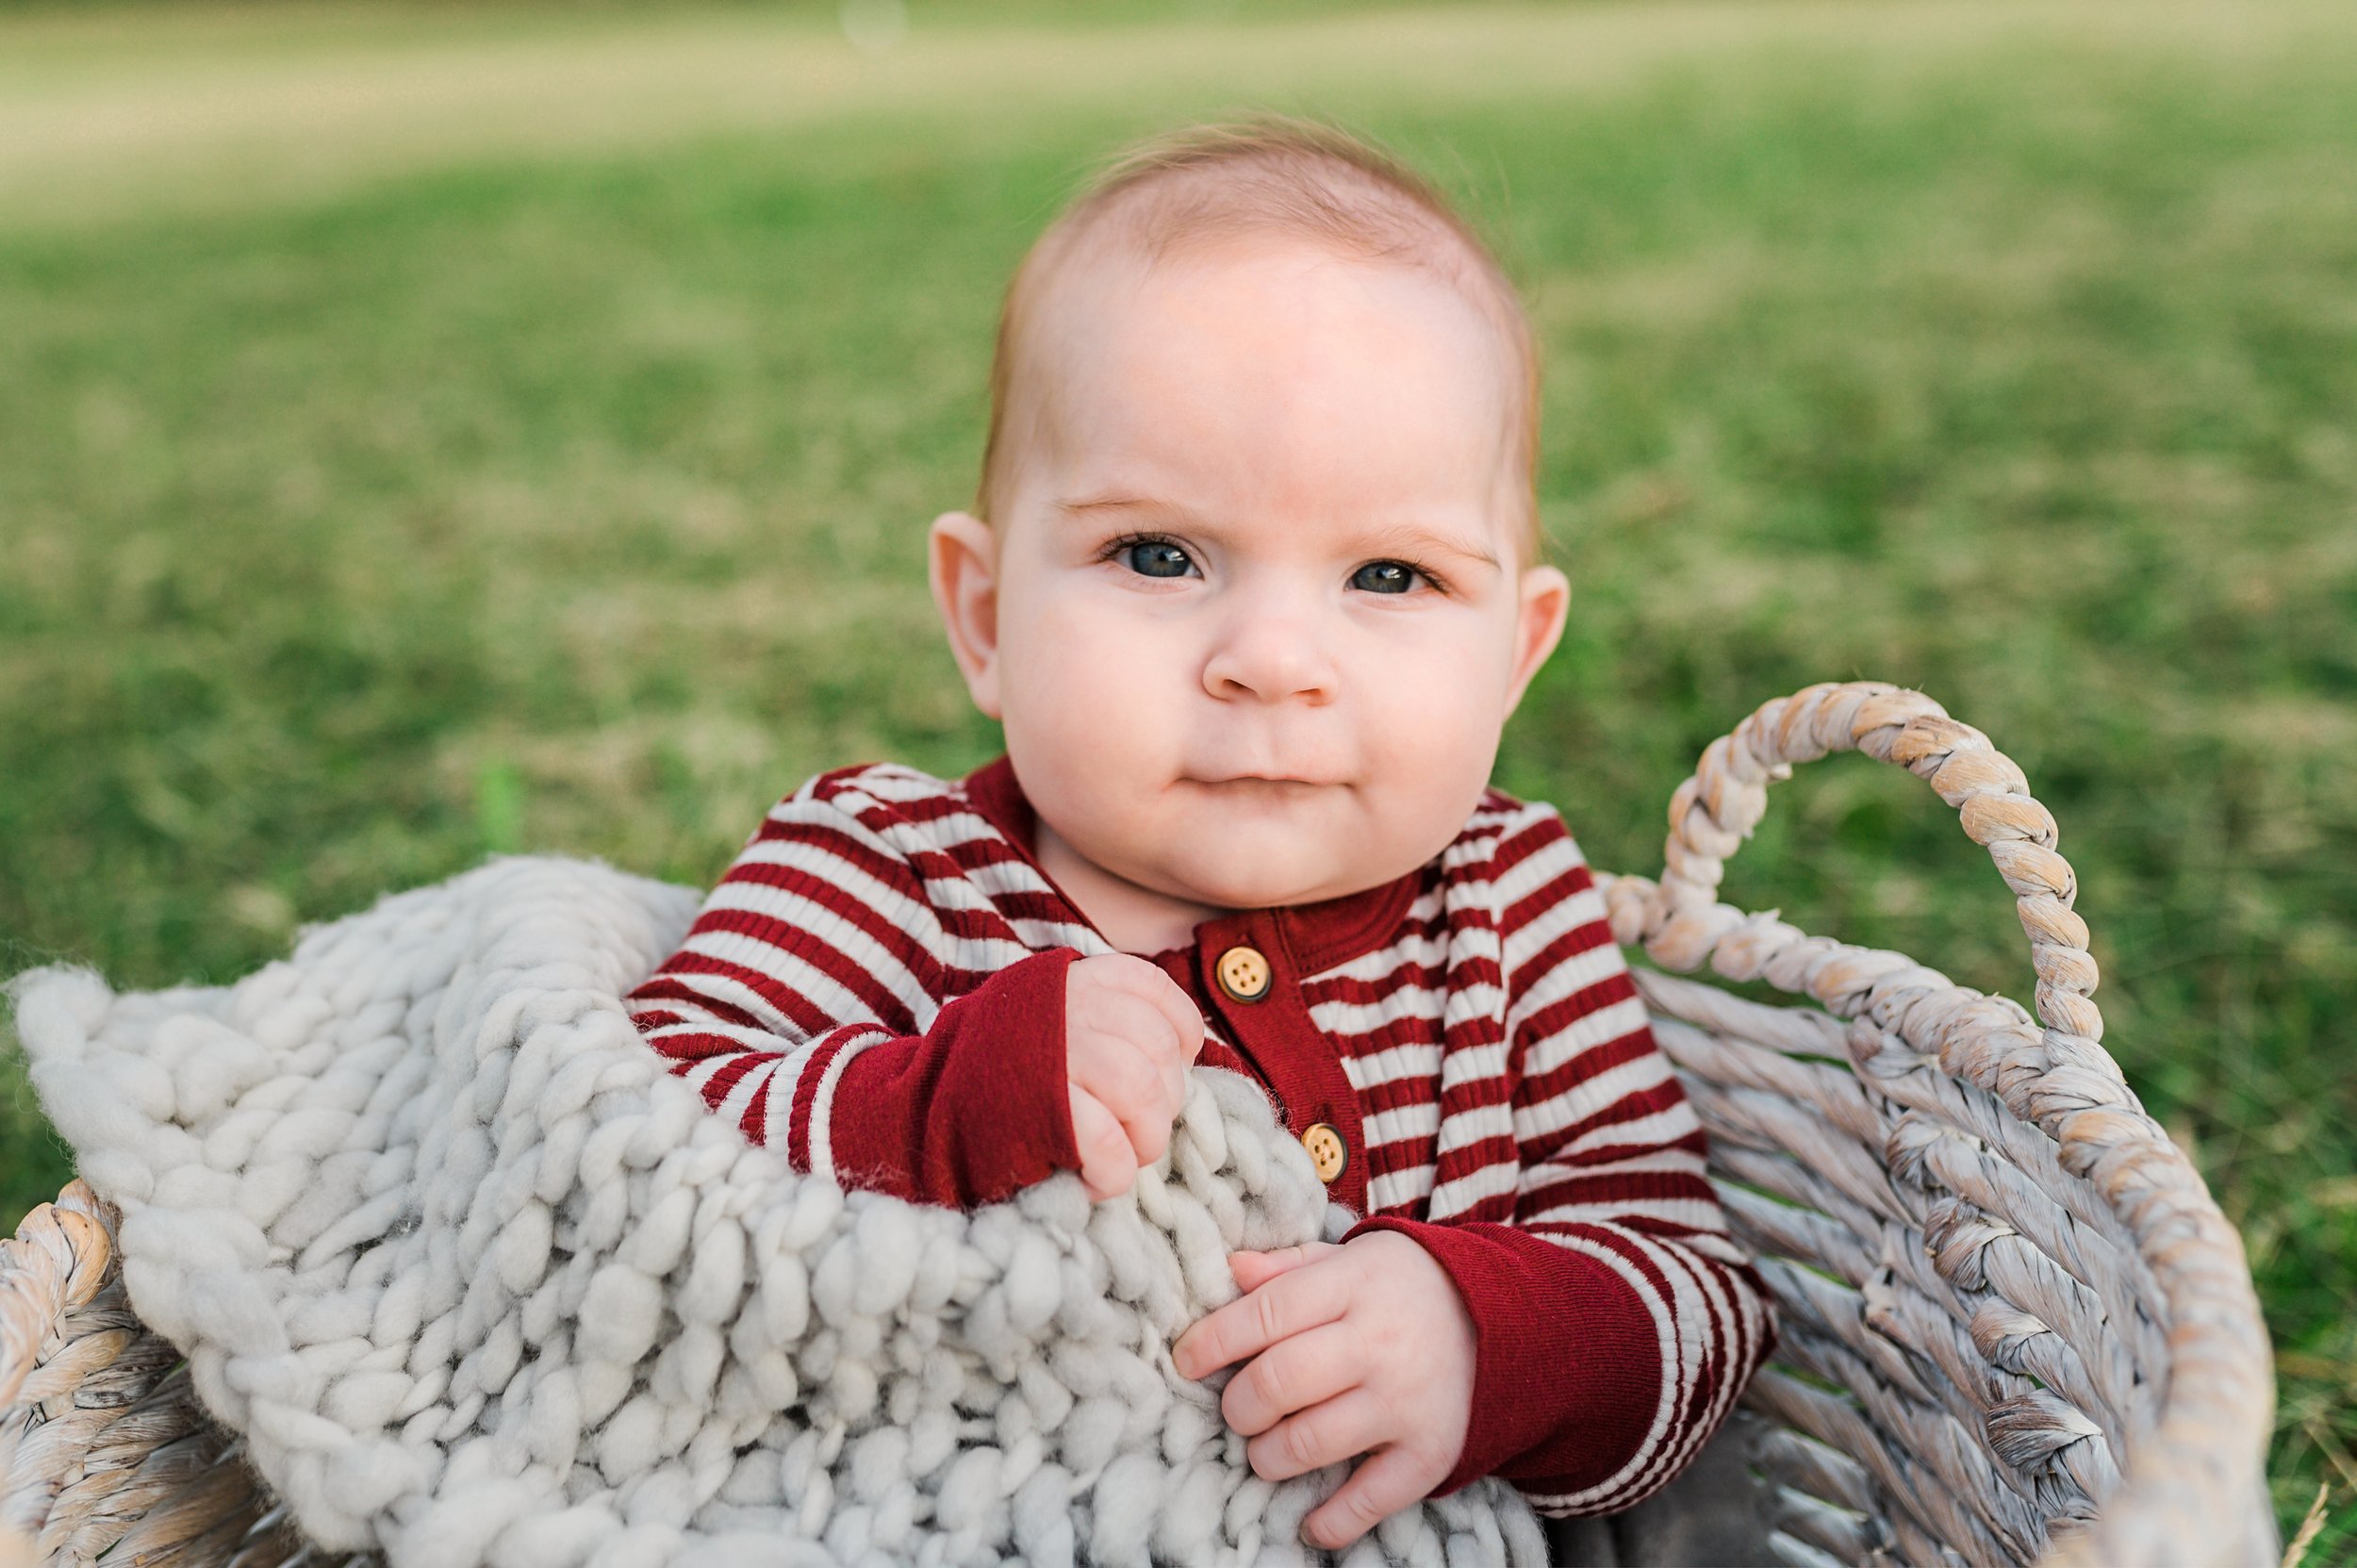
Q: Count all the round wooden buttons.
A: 2